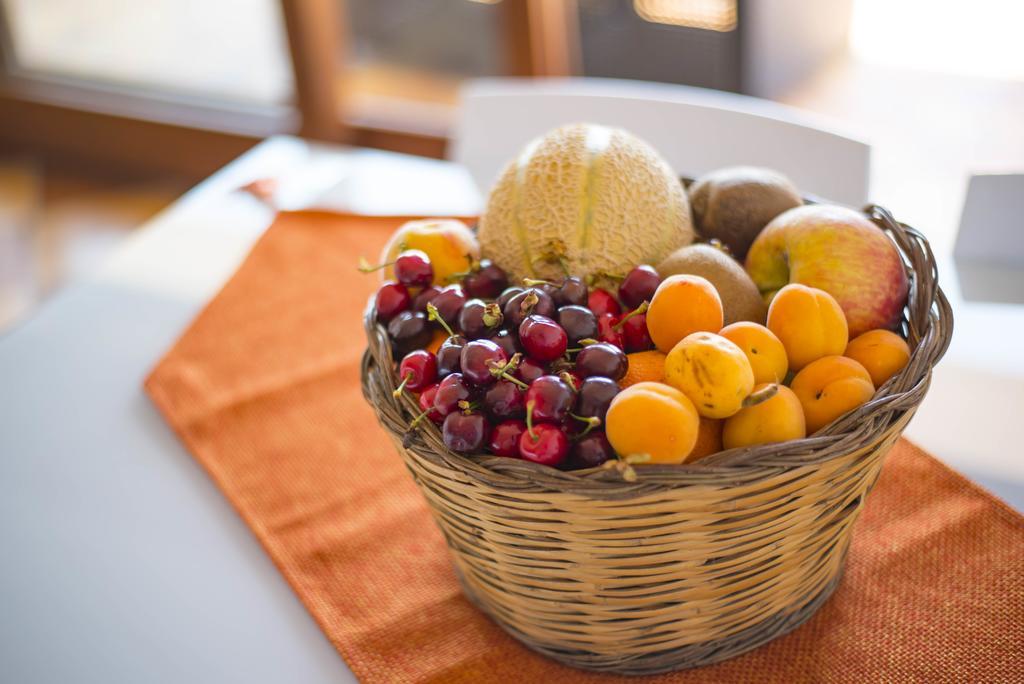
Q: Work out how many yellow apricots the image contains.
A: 8